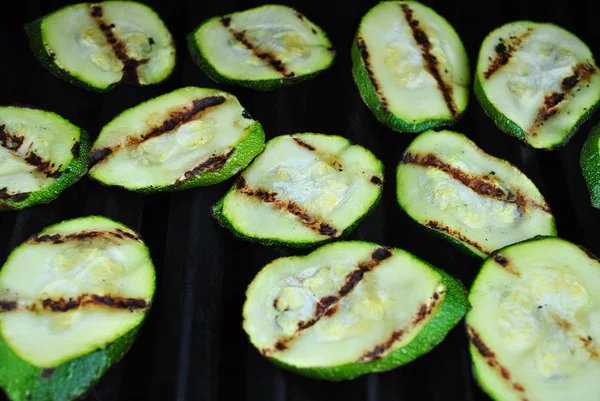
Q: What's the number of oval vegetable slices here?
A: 12